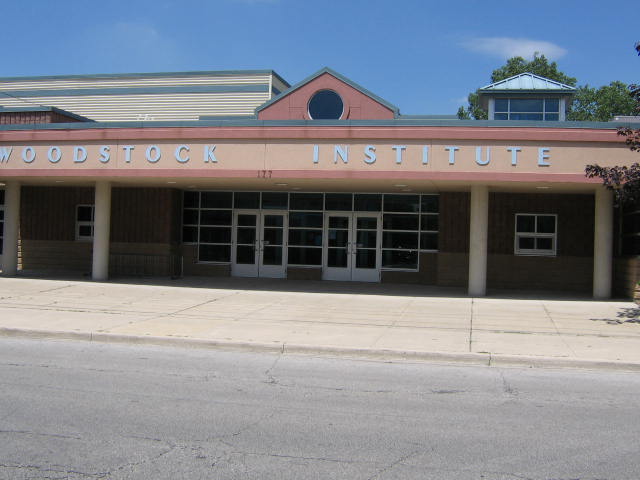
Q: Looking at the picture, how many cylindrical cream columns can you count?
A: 4